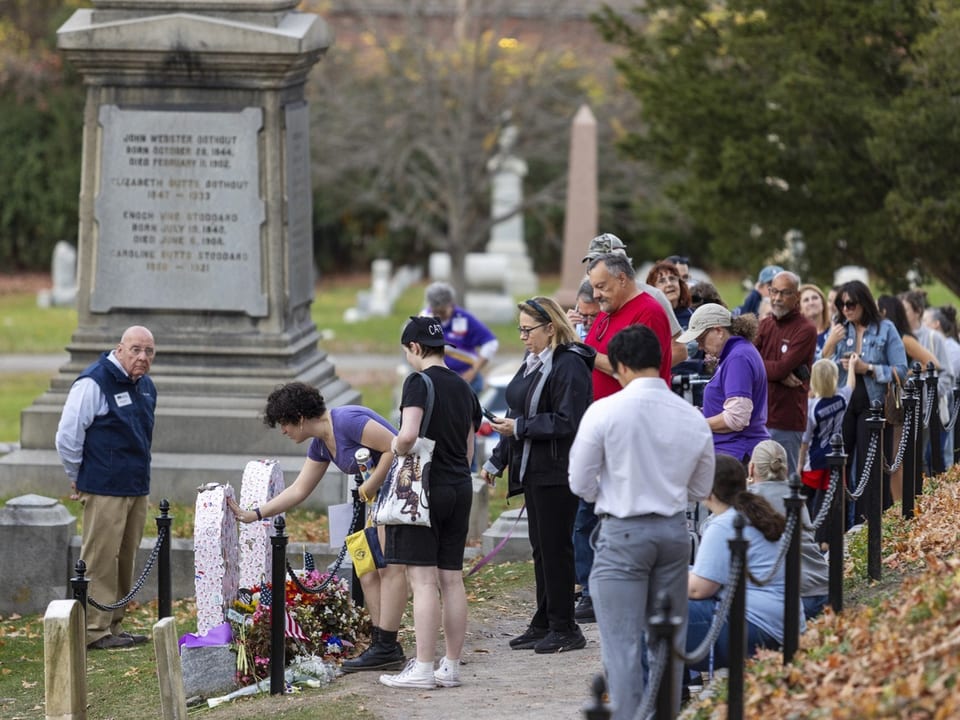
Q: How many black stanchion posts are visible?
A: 14